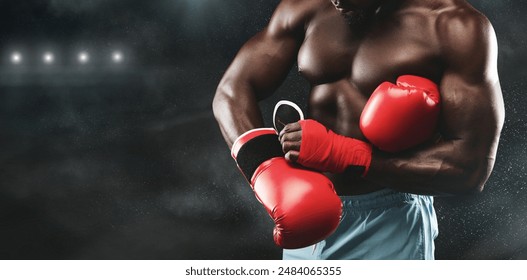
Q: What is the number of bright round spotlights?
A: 4